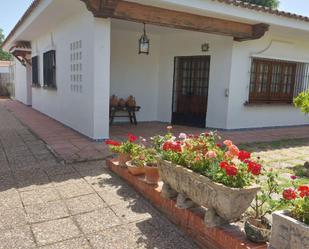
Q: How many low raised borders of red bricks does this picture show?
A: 1